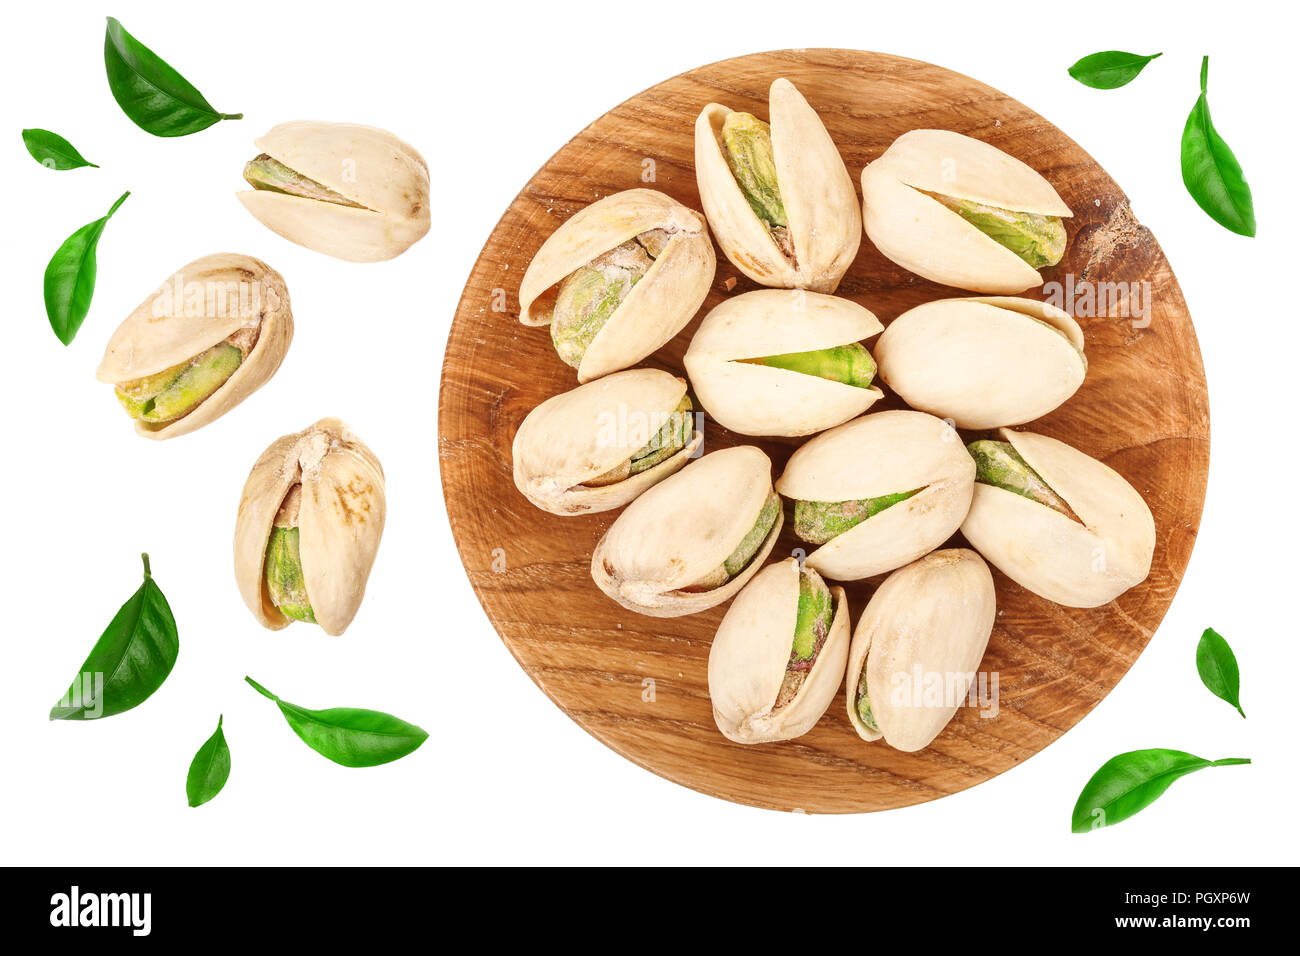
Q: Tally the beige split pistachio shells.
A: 14